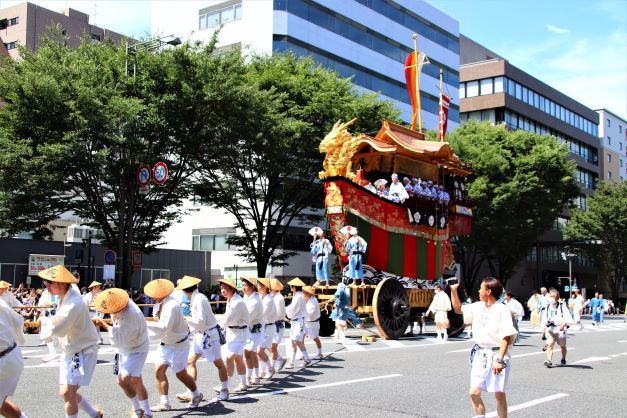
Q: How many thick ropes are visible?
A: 2